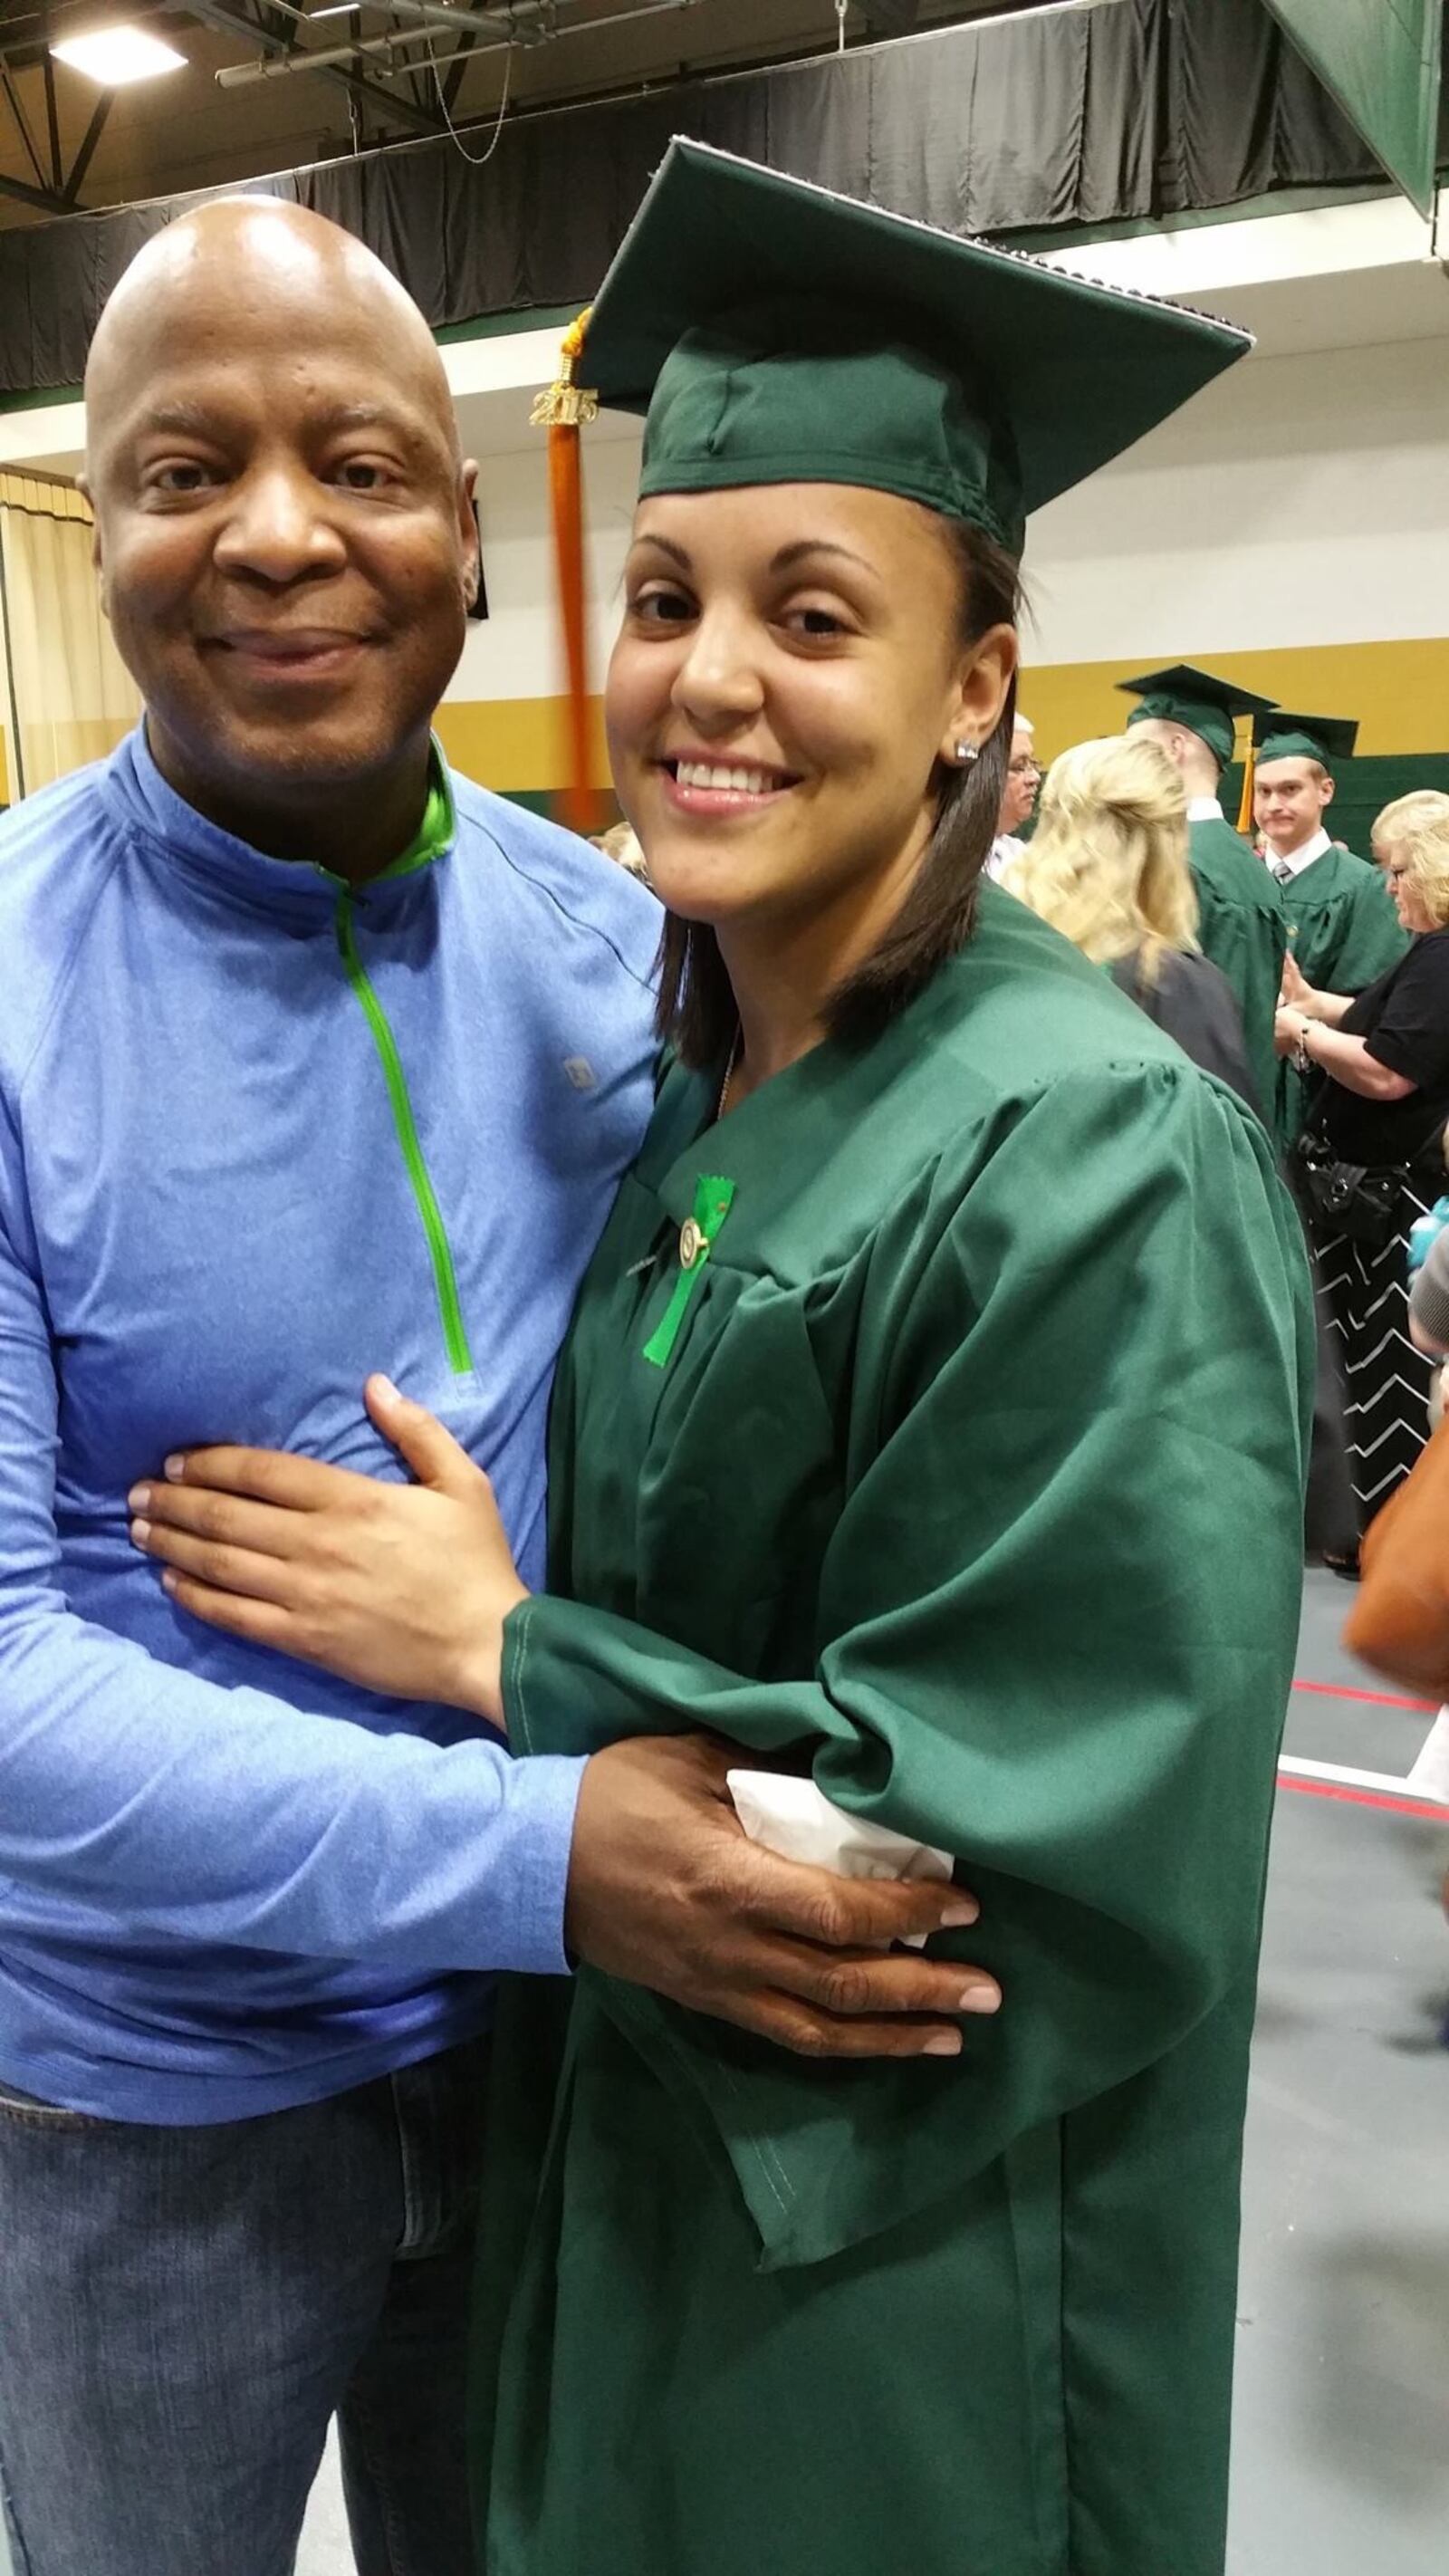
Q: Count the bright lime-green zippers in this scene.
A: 1